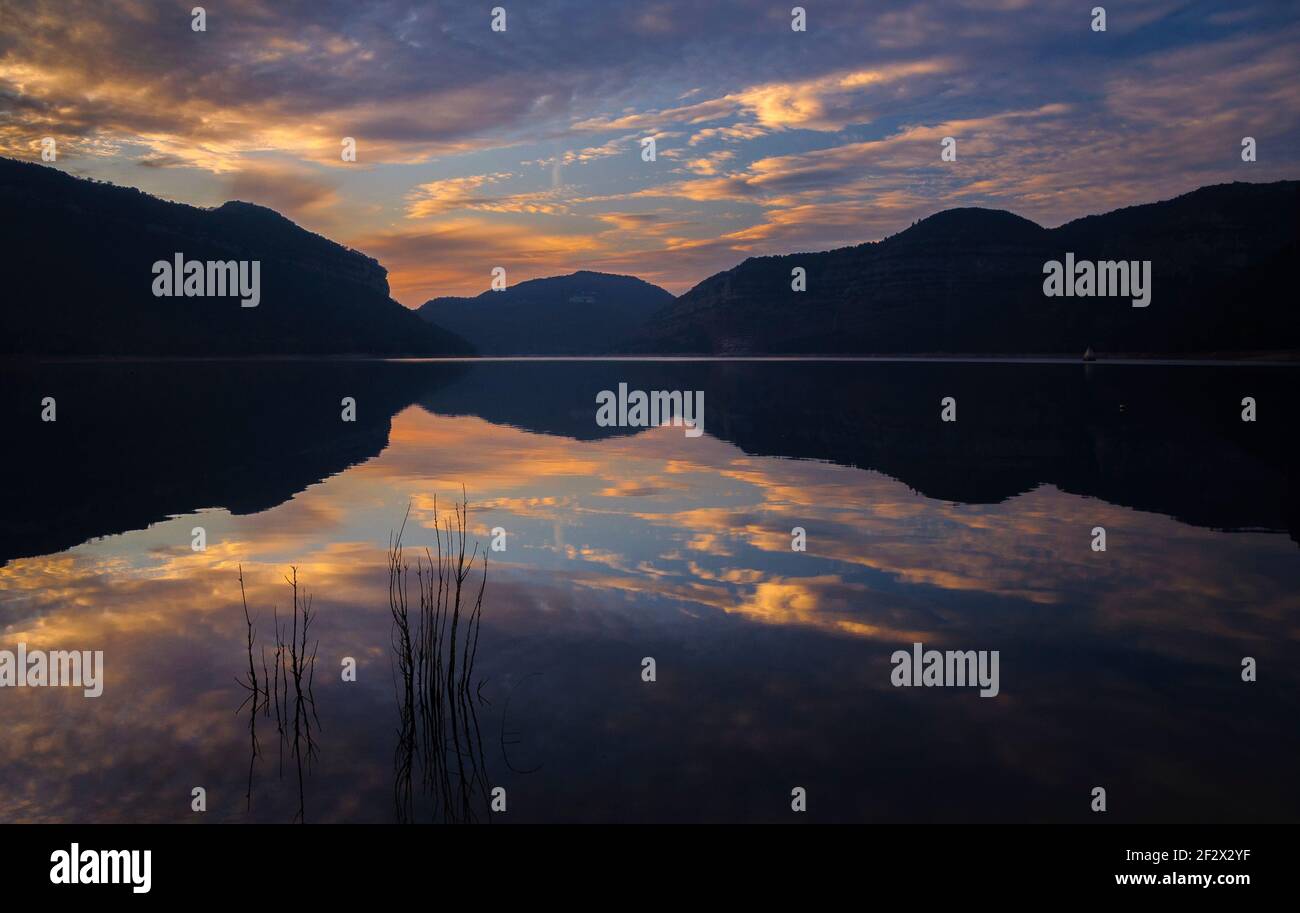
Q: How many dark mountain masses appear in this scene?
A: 3